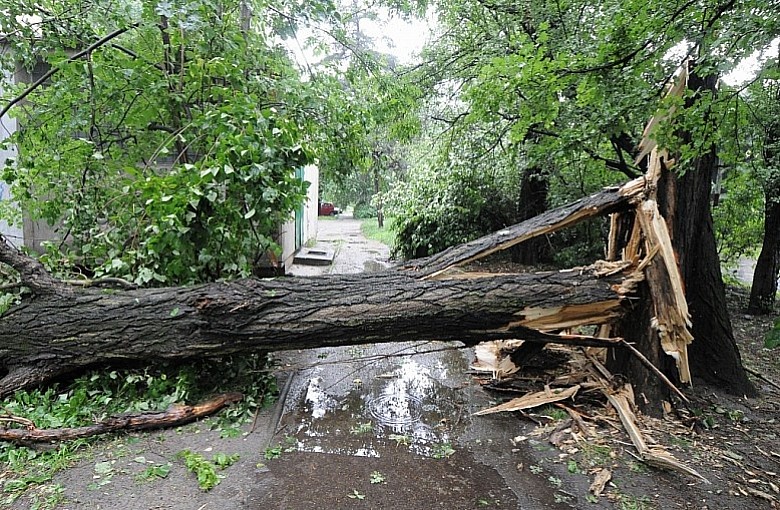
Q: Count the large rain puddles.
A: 1